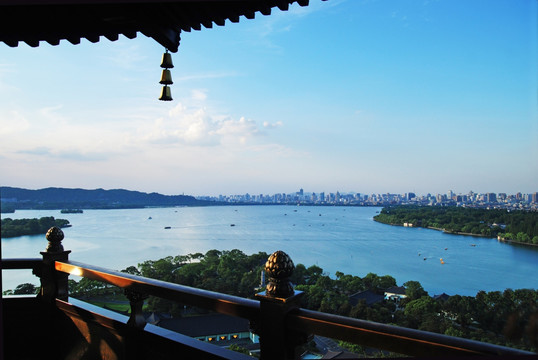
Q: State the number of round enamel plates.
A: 0